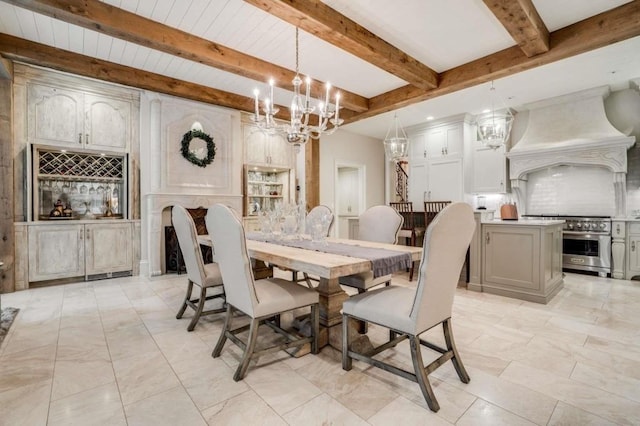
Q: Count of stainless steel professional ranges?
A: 1